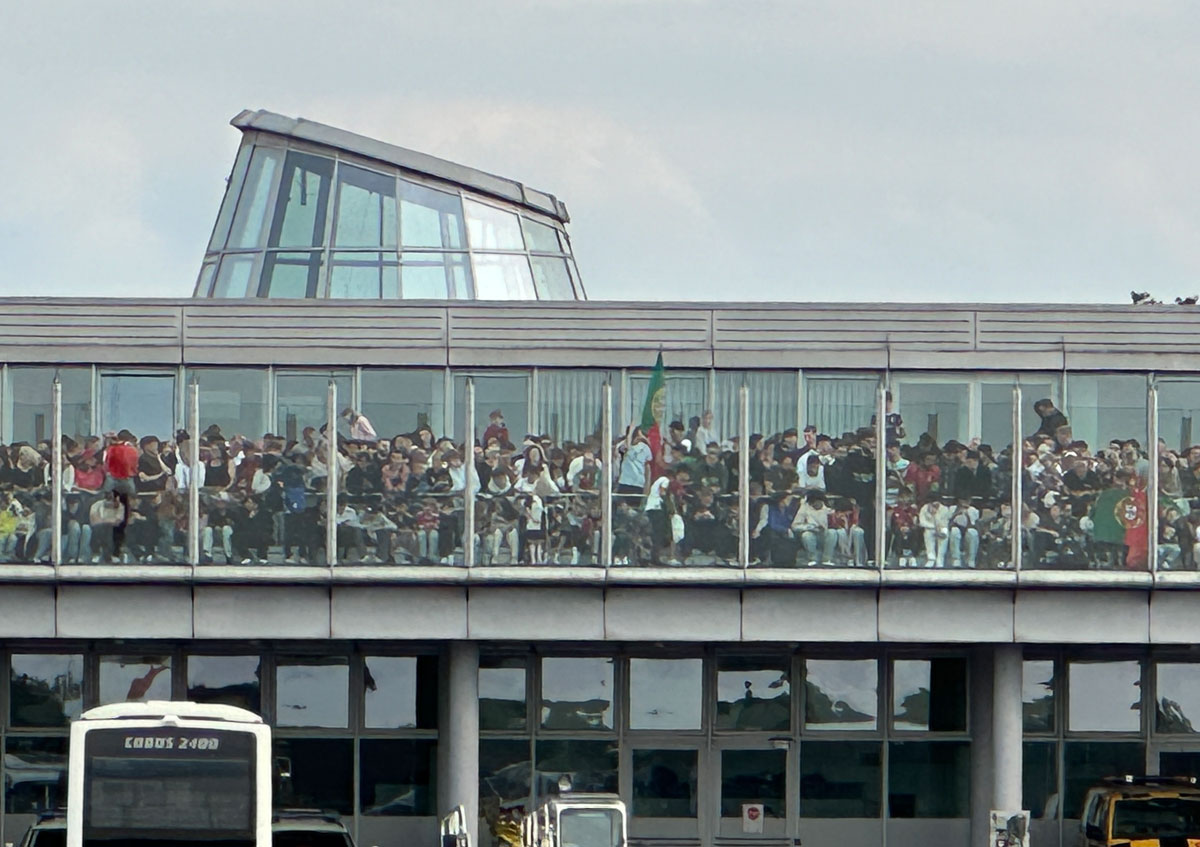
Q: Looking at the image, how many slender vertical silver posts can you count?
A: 9